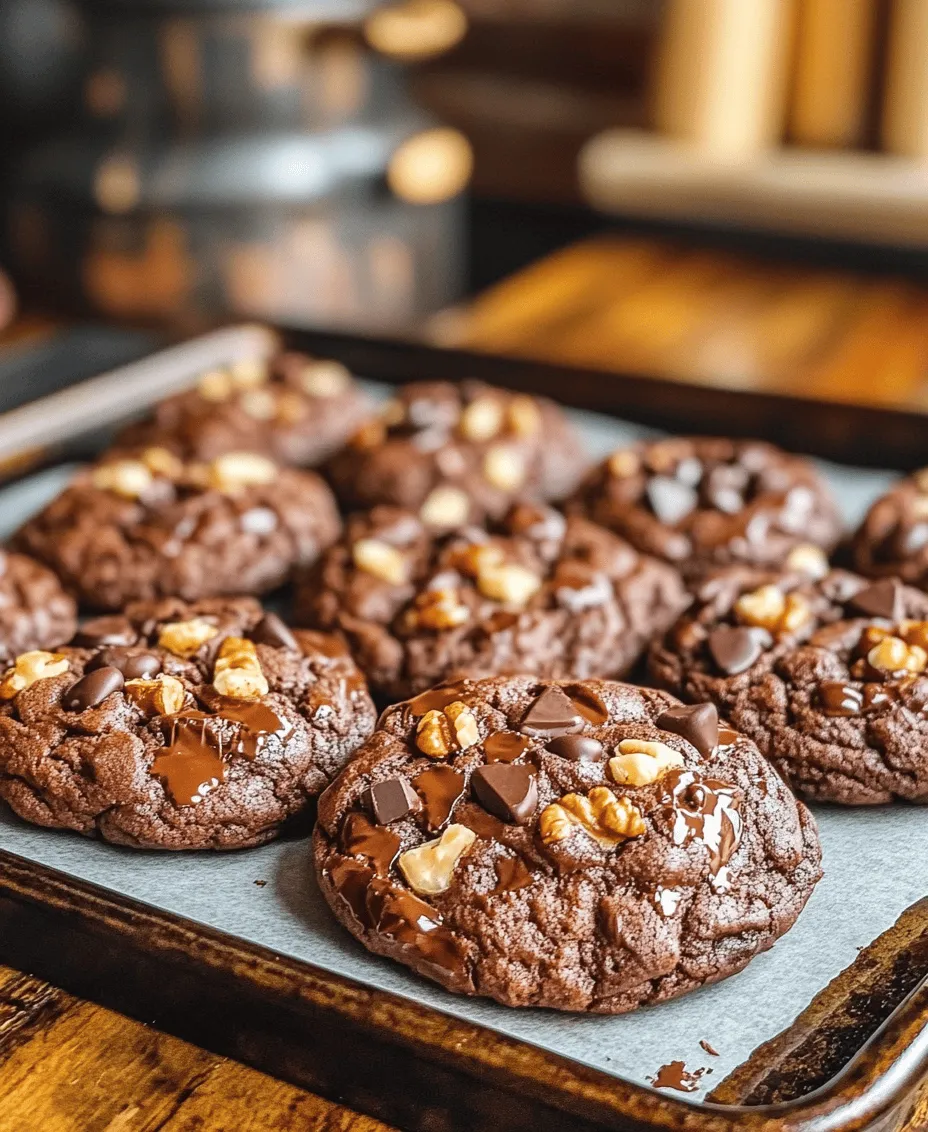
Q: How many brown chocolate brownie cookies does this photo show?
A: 10